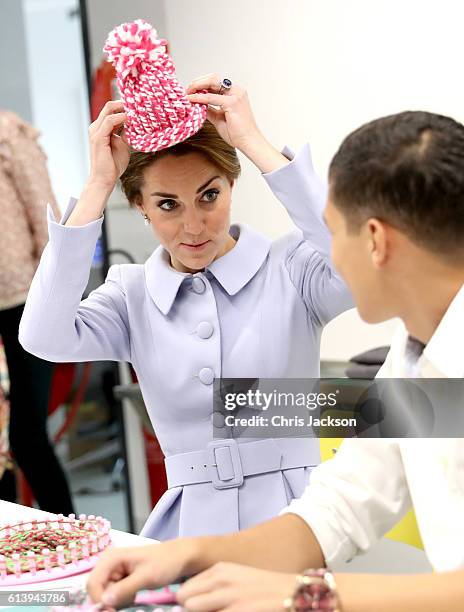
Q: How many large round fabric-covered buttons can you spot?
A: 4